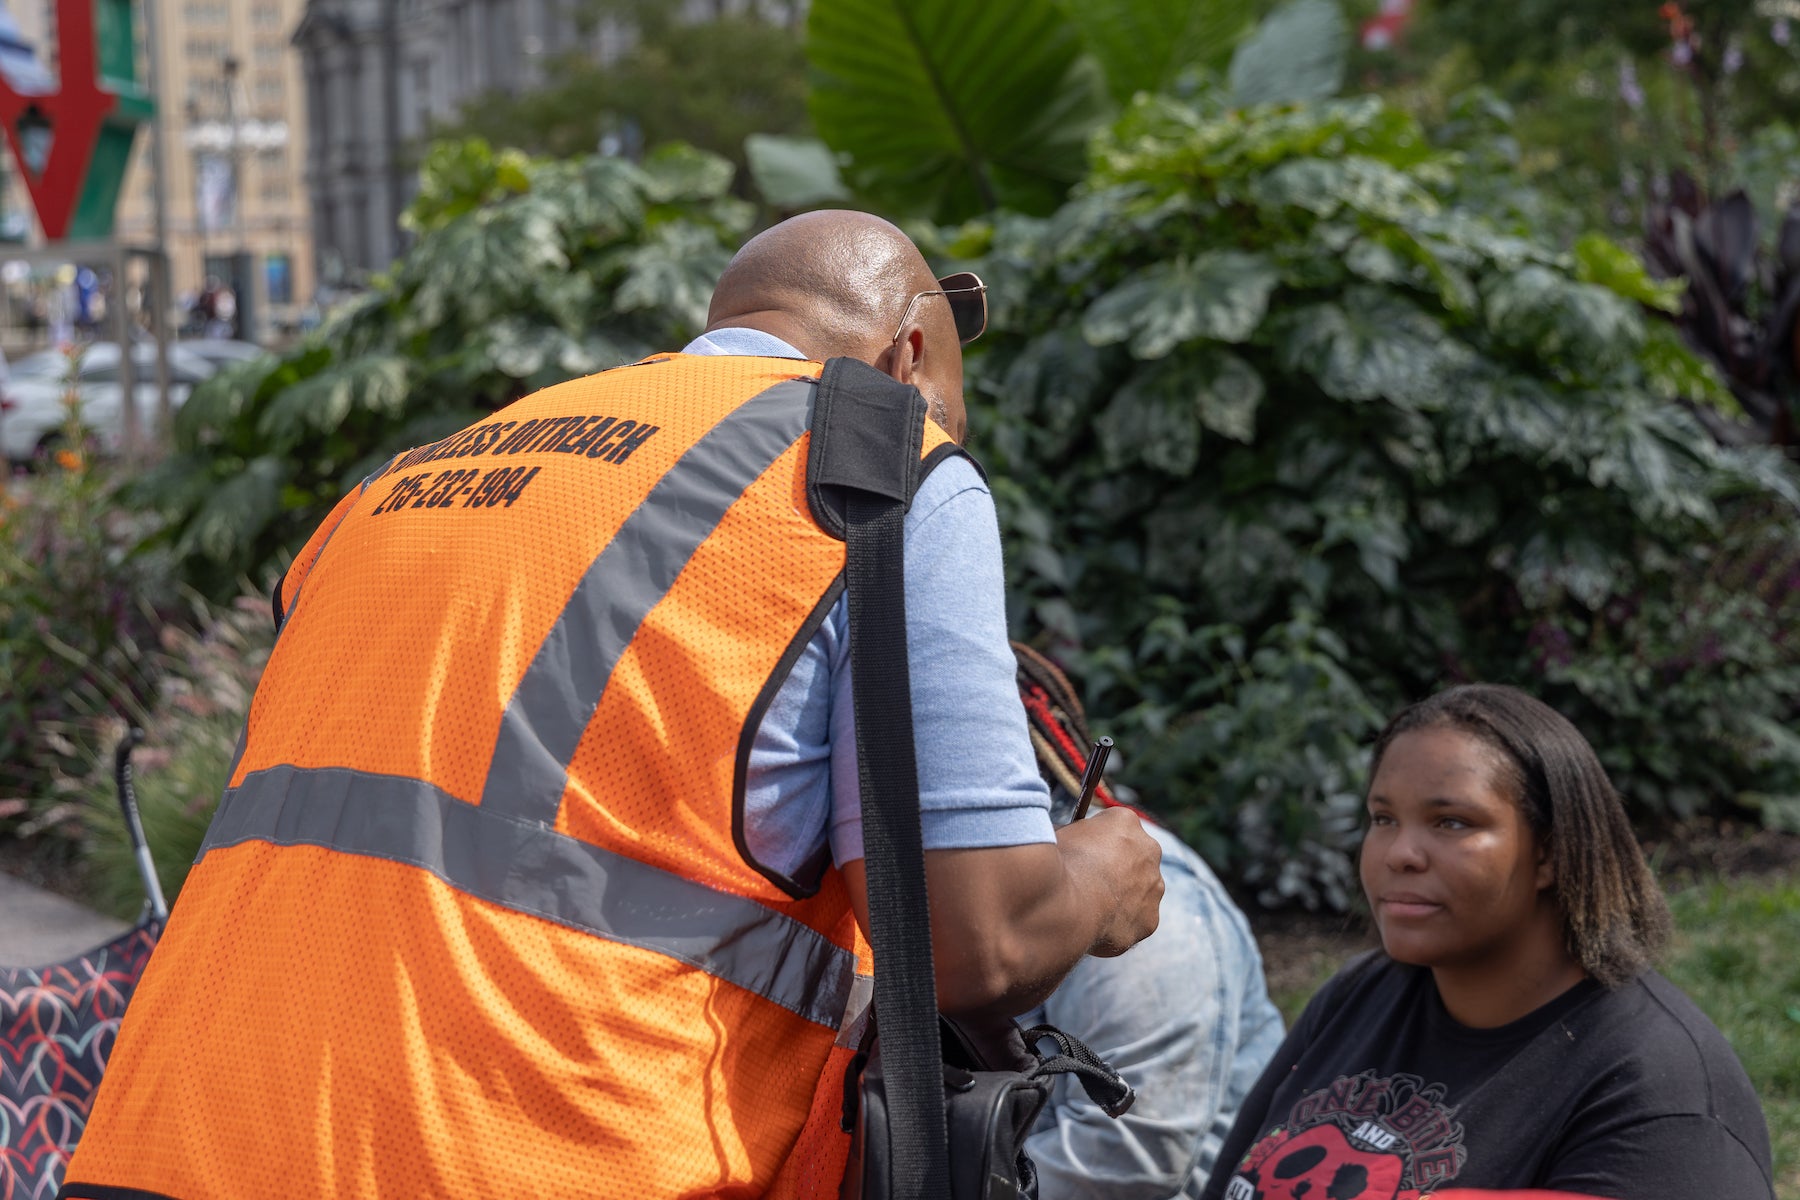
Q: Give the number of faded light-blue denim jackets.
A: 1